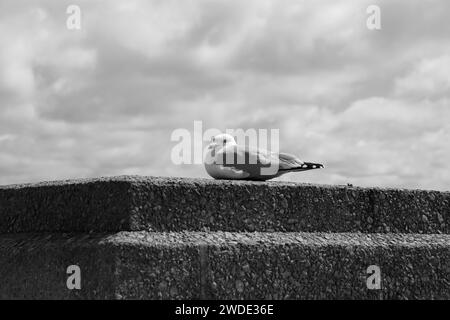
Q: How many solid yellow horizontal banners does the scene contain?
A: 0